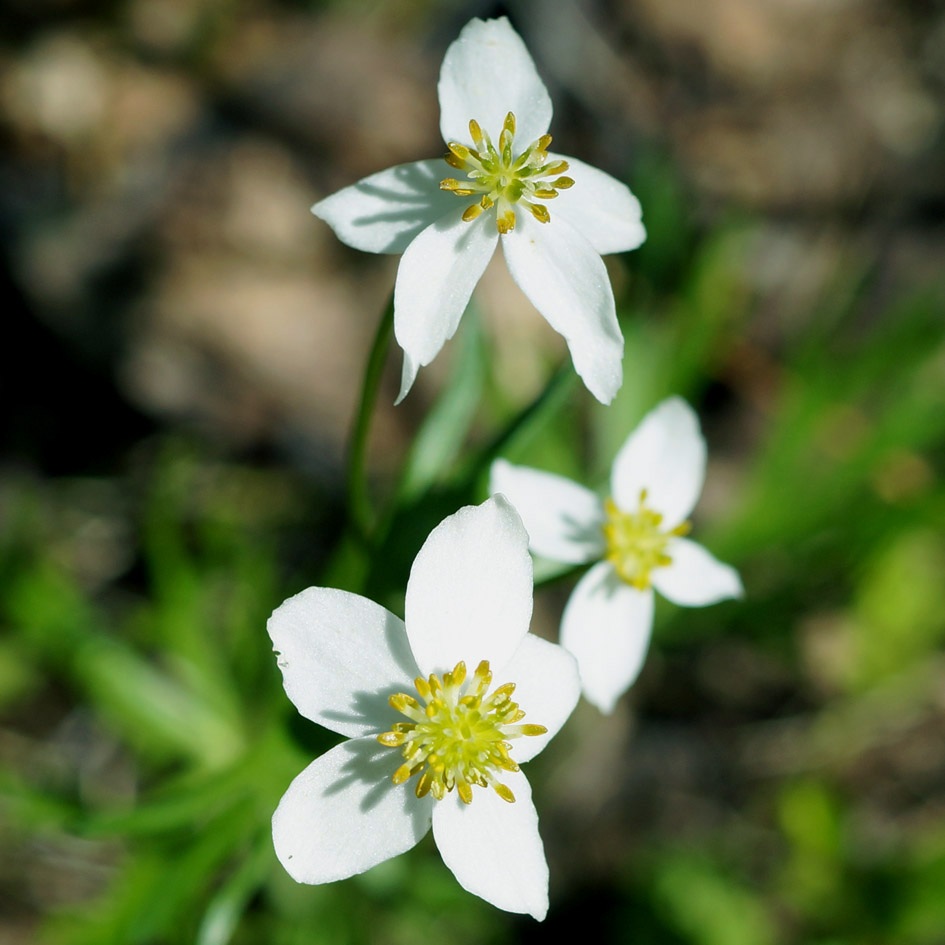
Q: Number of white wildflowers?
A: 3